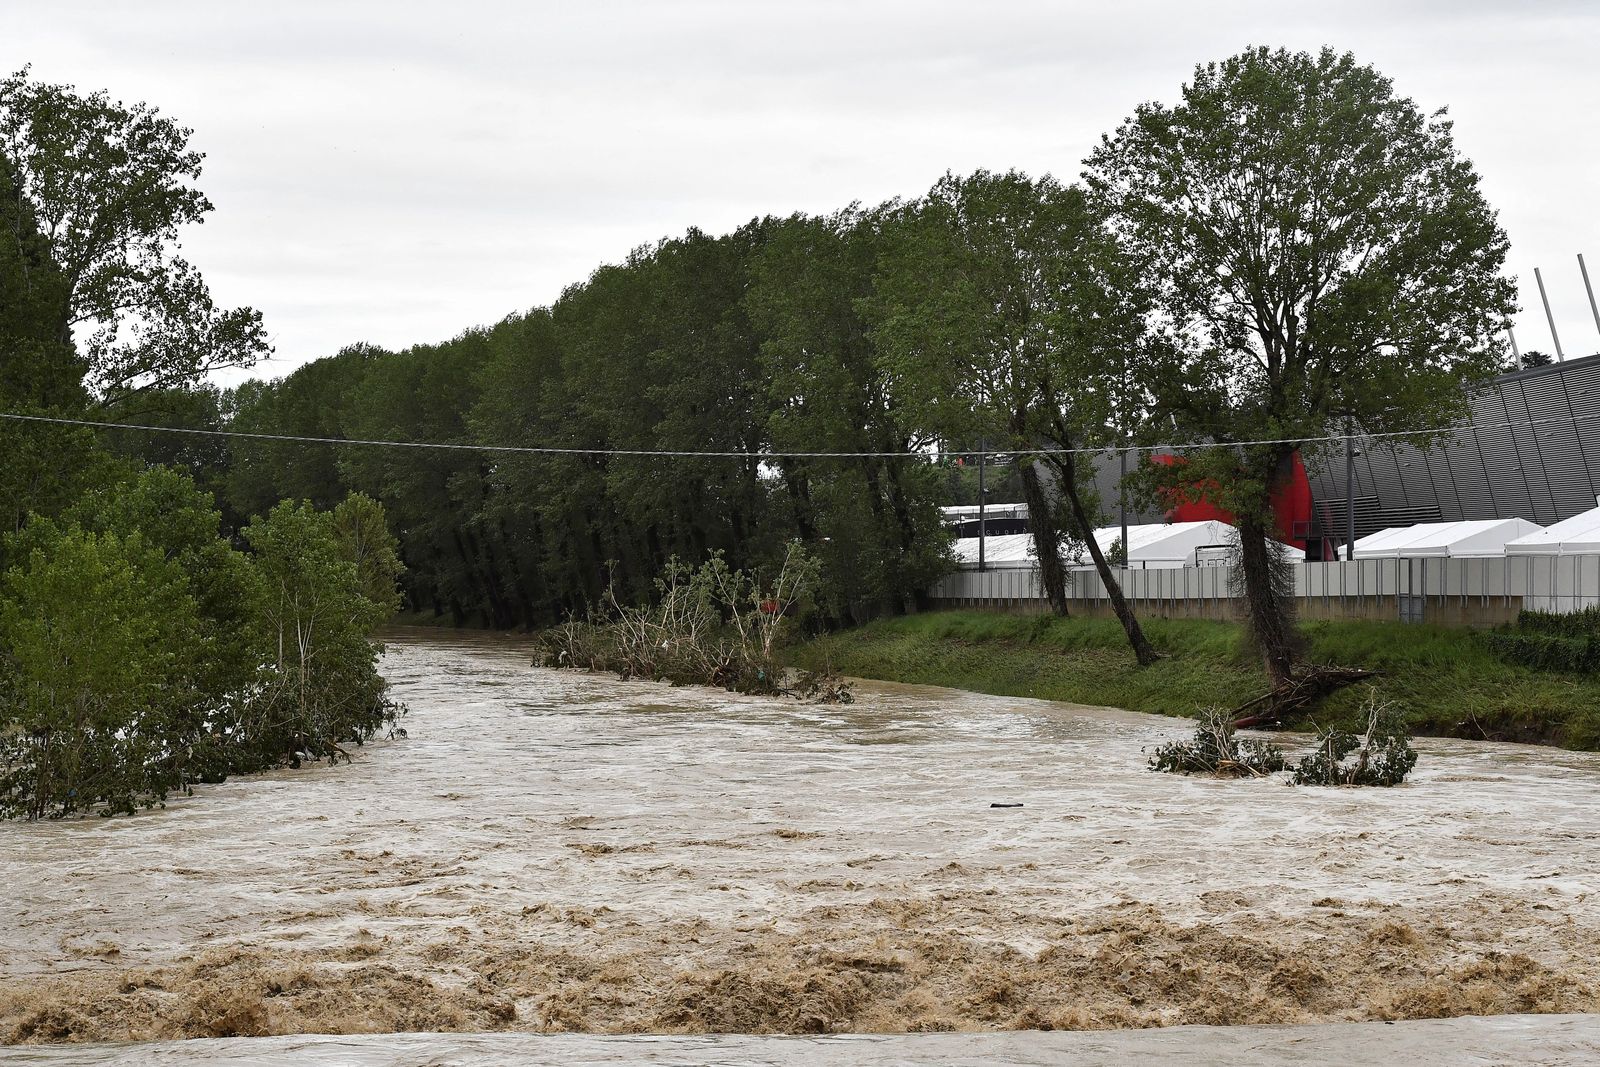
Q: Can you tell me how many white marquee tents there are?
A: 3